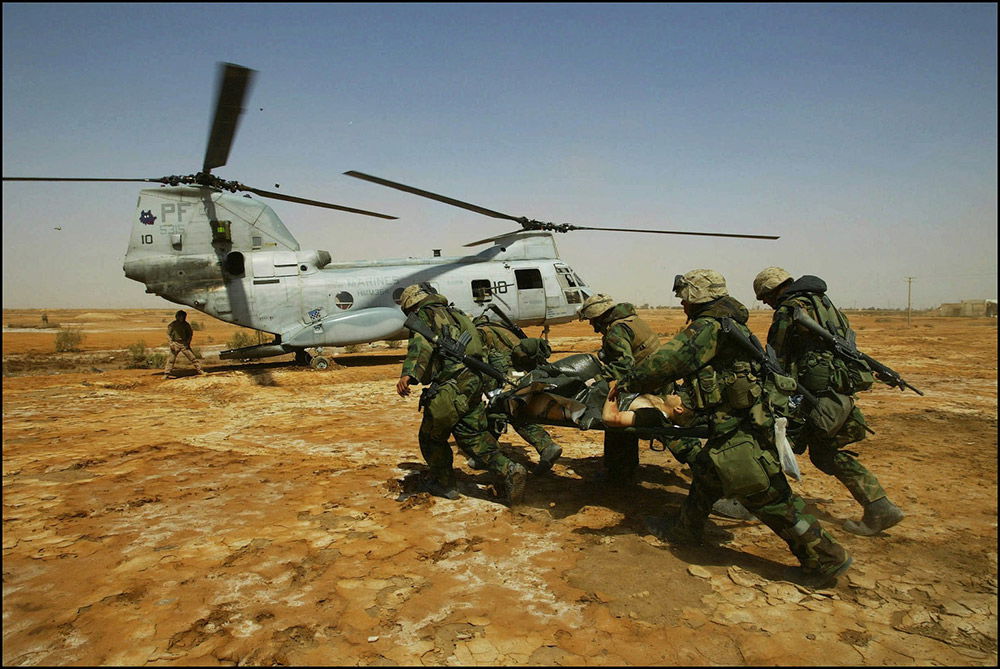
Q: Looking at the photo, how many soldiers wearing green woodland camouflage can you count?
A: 5